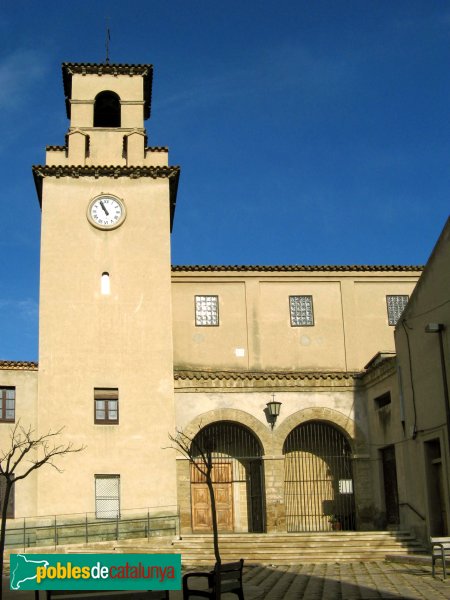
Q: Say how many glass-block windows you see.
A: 3